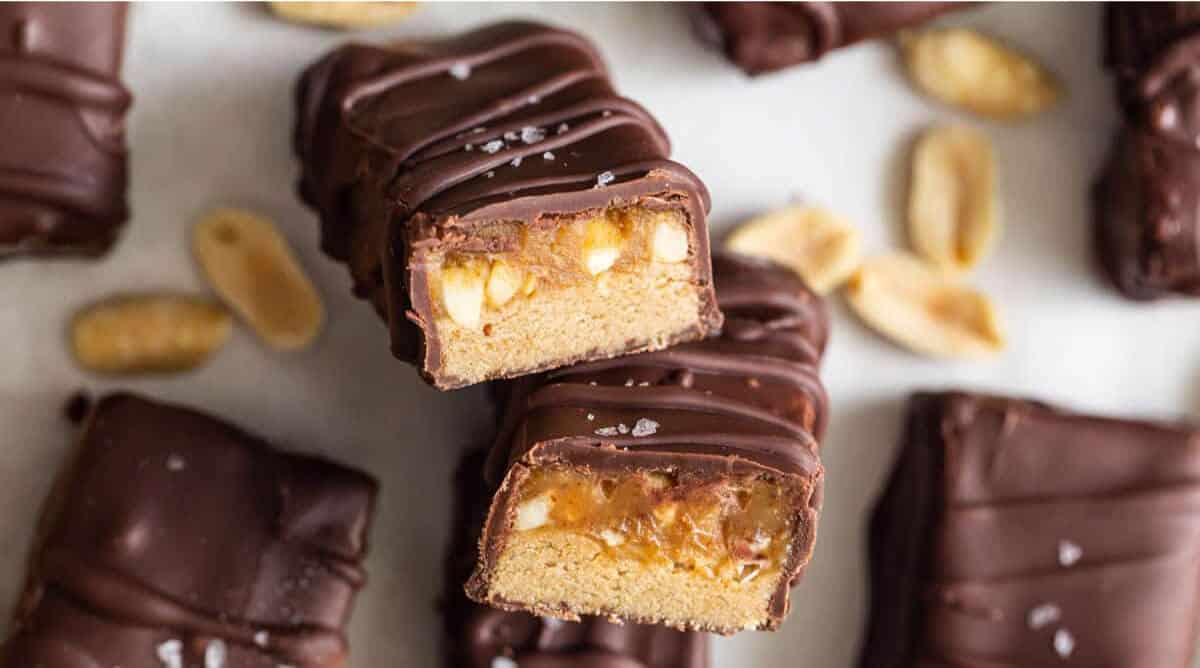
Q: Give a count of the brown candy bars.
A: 8